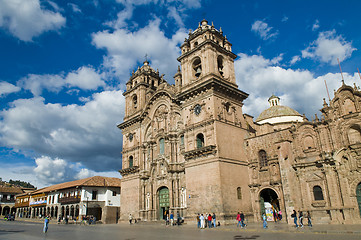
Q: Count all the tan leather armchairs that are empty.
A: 0